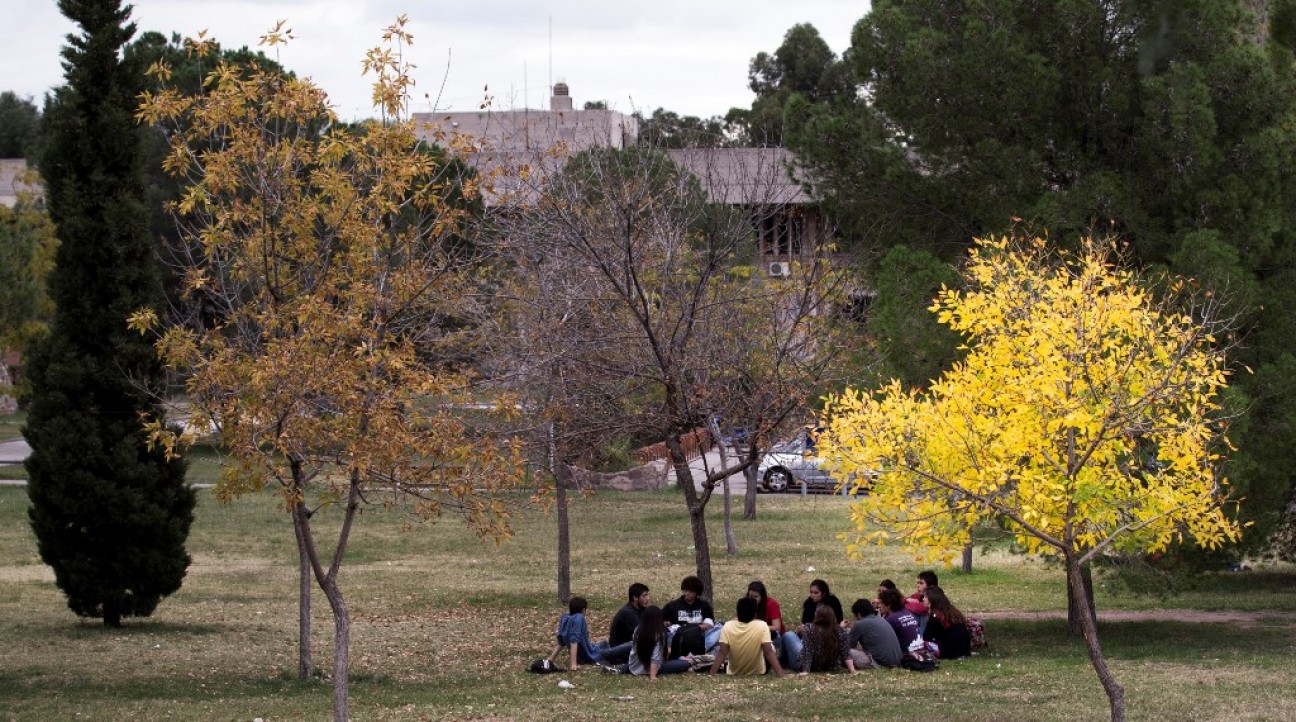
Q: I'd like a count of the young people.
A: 13